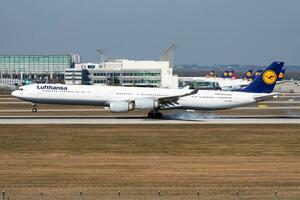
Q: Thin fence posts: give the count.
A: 8